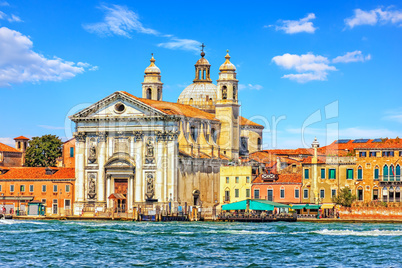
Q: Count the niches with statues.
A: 4